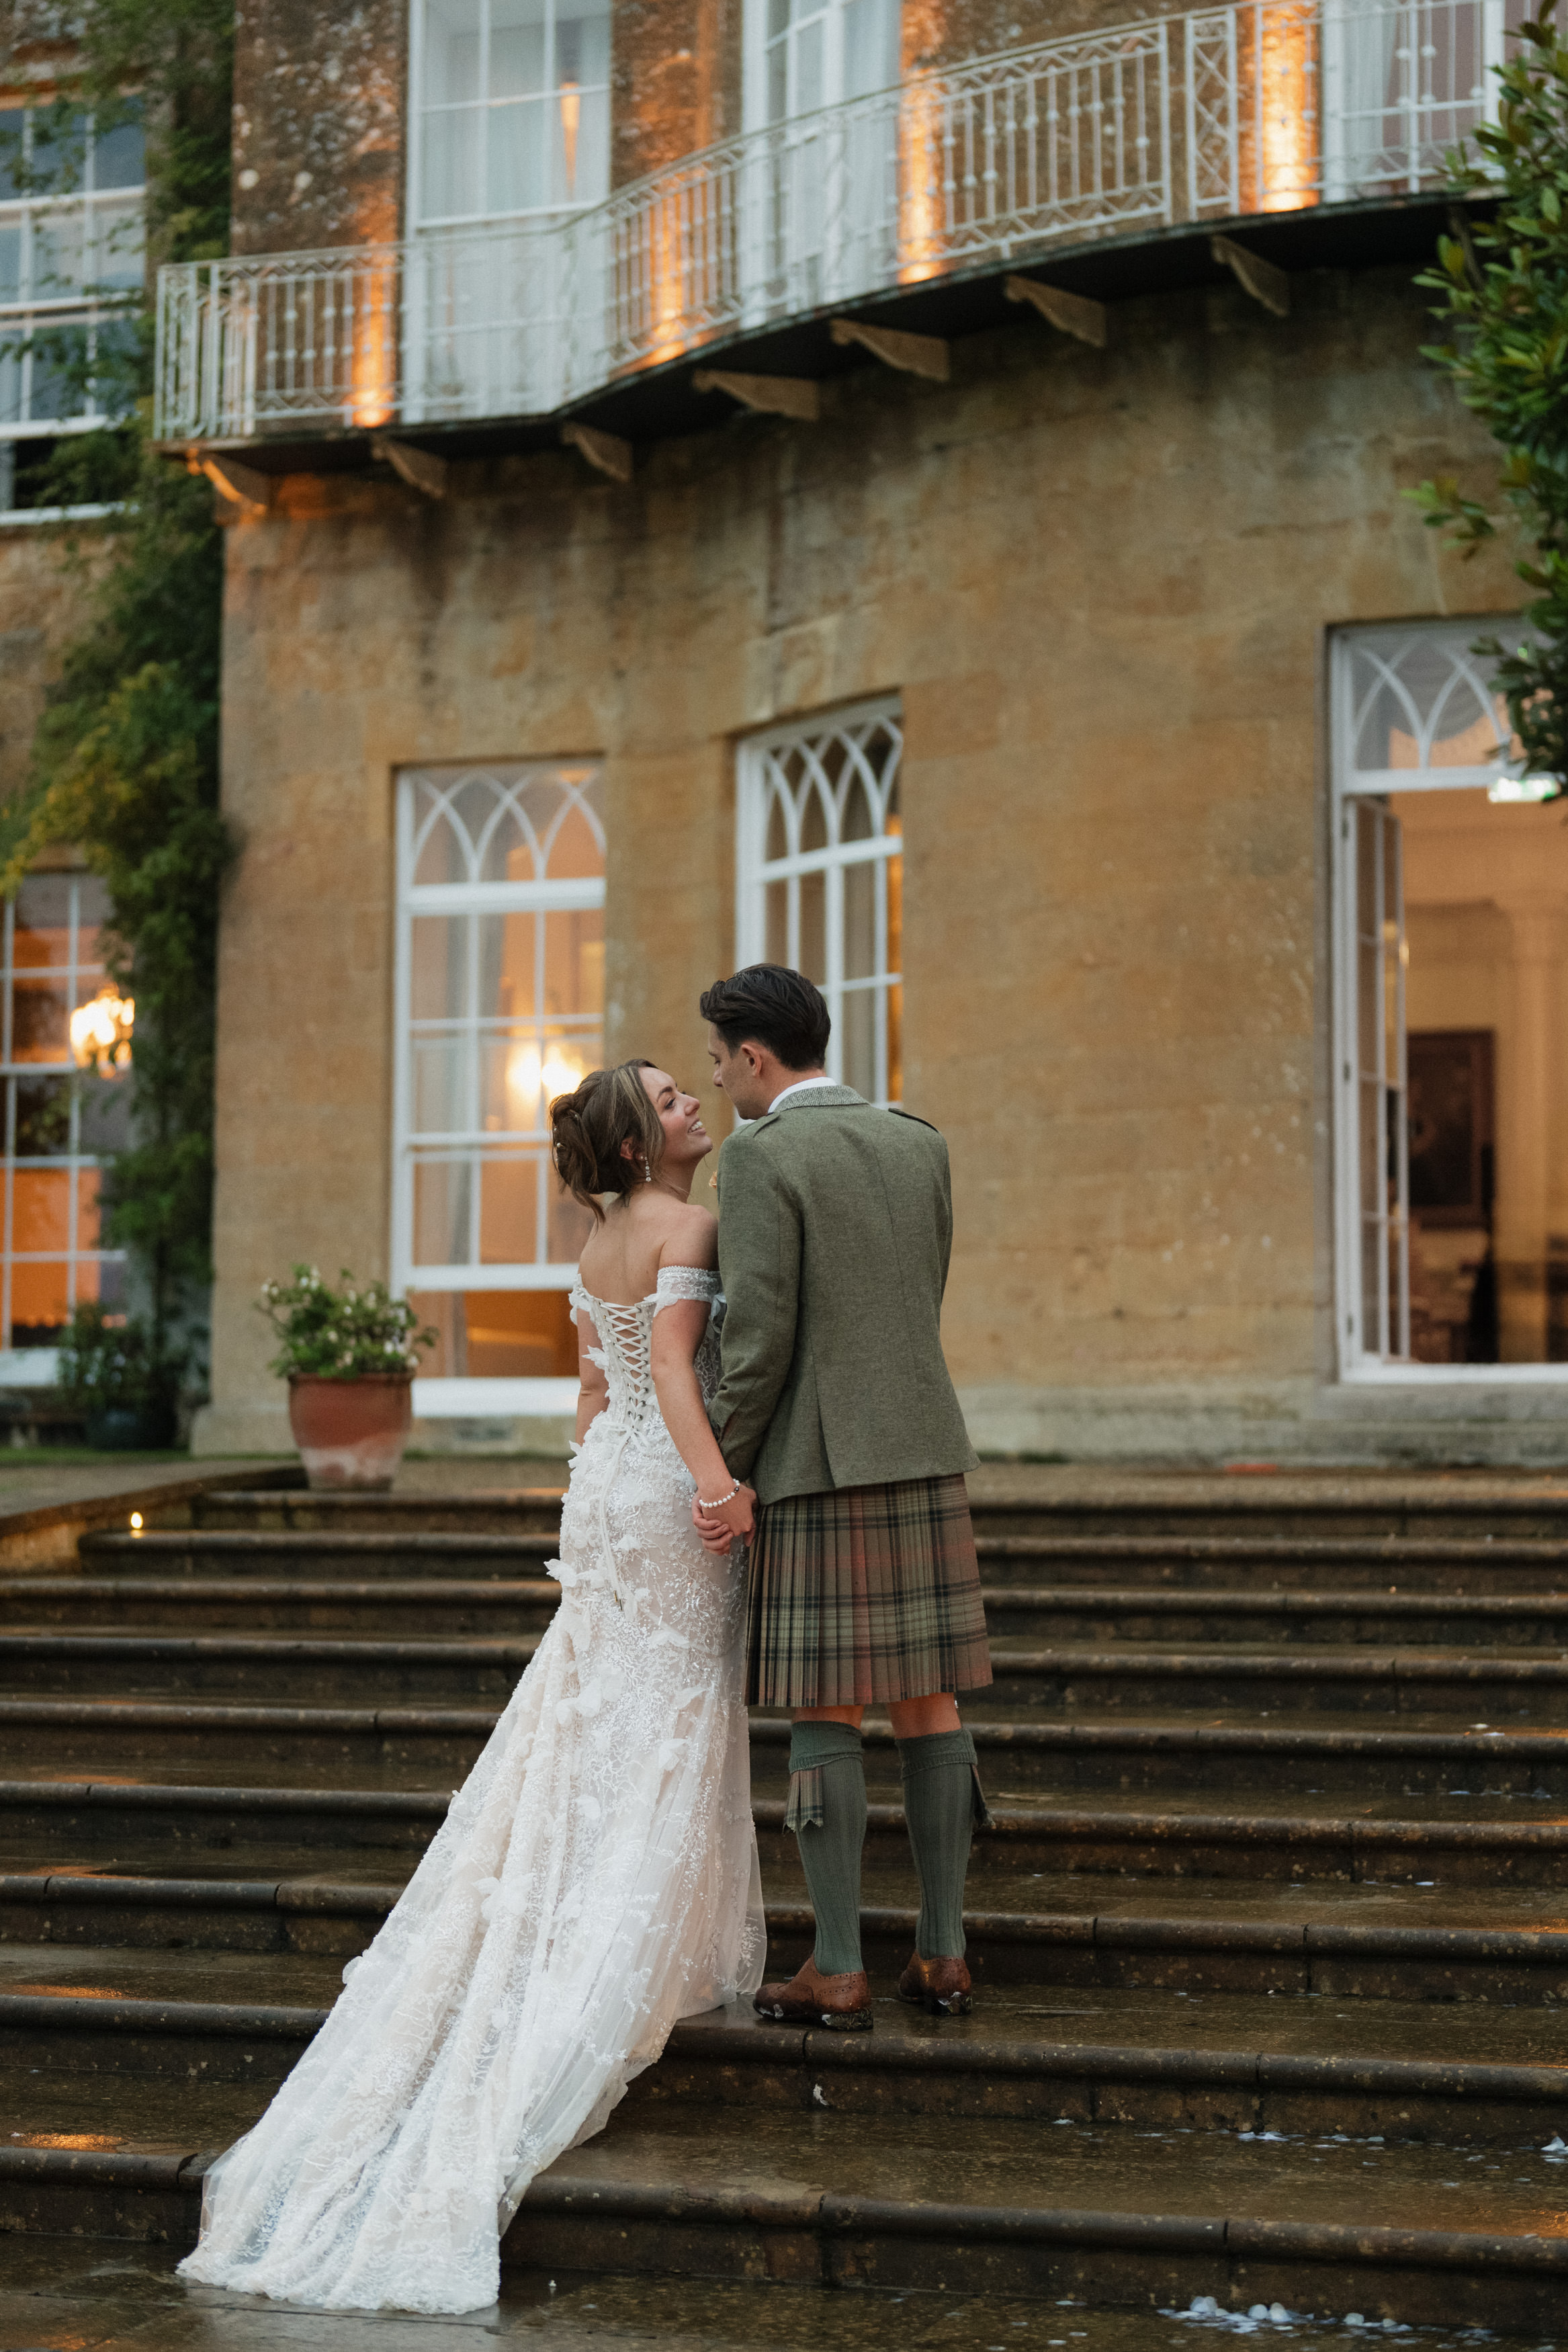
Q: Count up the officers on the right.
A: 0